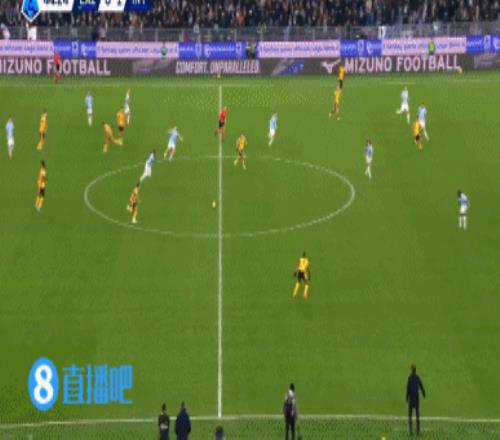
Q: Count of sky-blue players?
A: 10